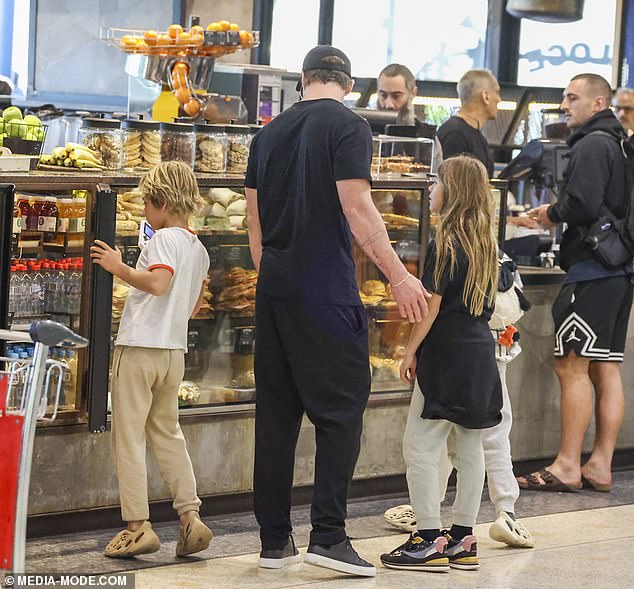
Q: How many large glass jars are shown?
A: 5